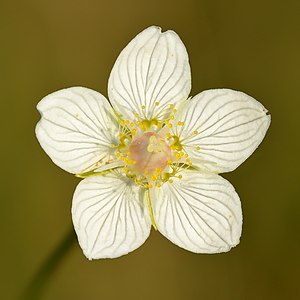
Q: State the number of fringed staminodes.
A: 5